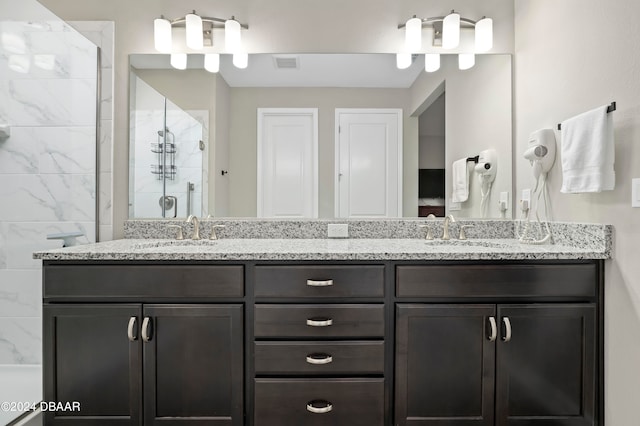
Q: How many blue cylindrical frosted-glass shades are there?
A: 0